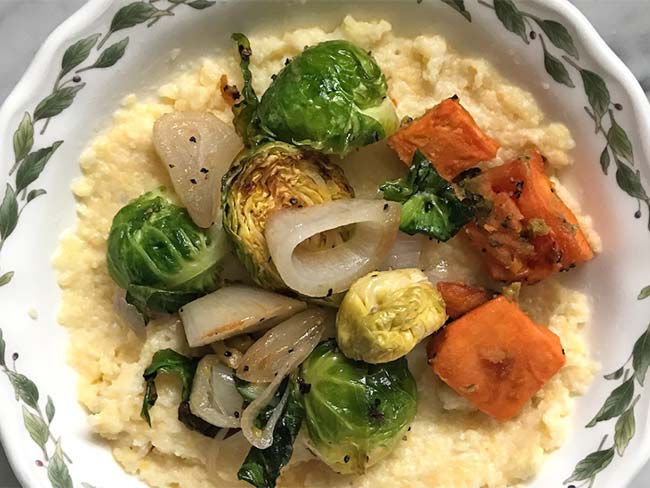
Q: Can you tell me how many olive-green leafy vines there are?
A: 4